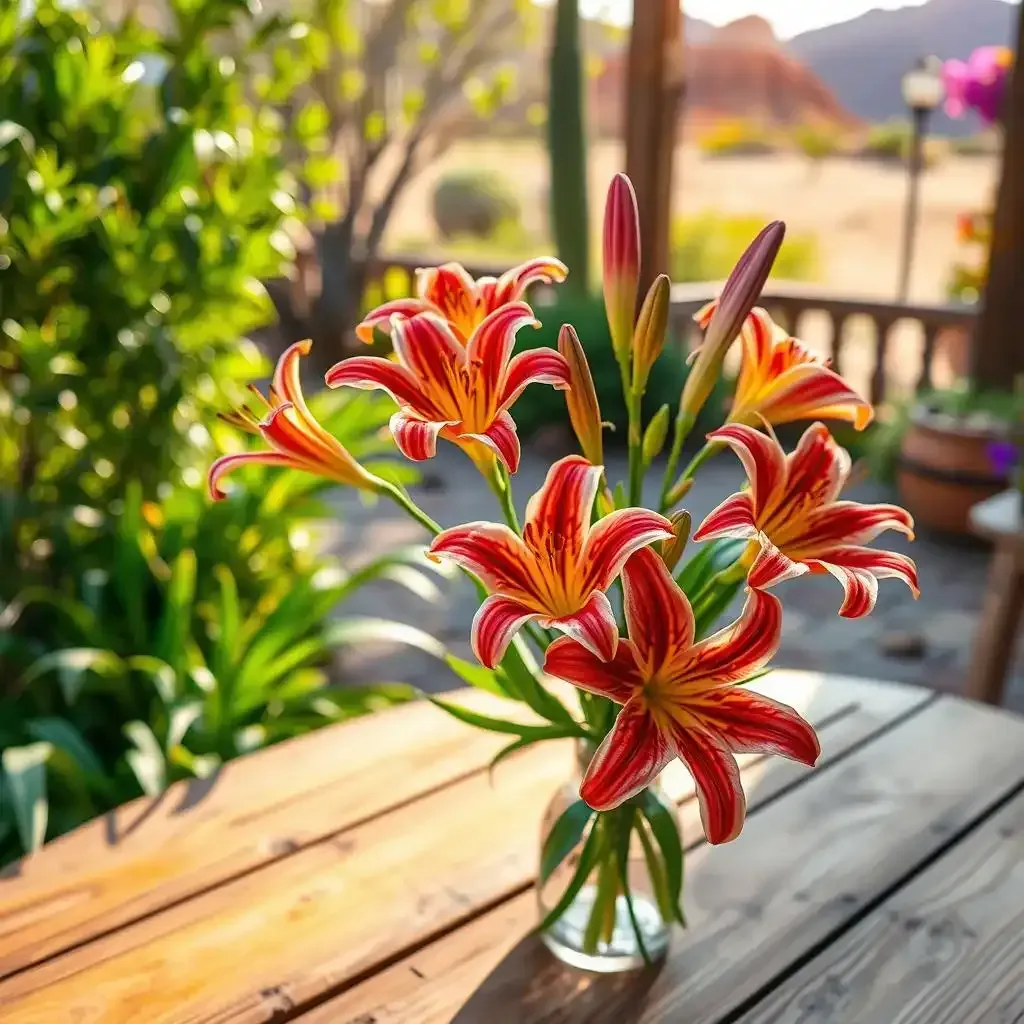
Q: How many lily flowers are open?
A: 7